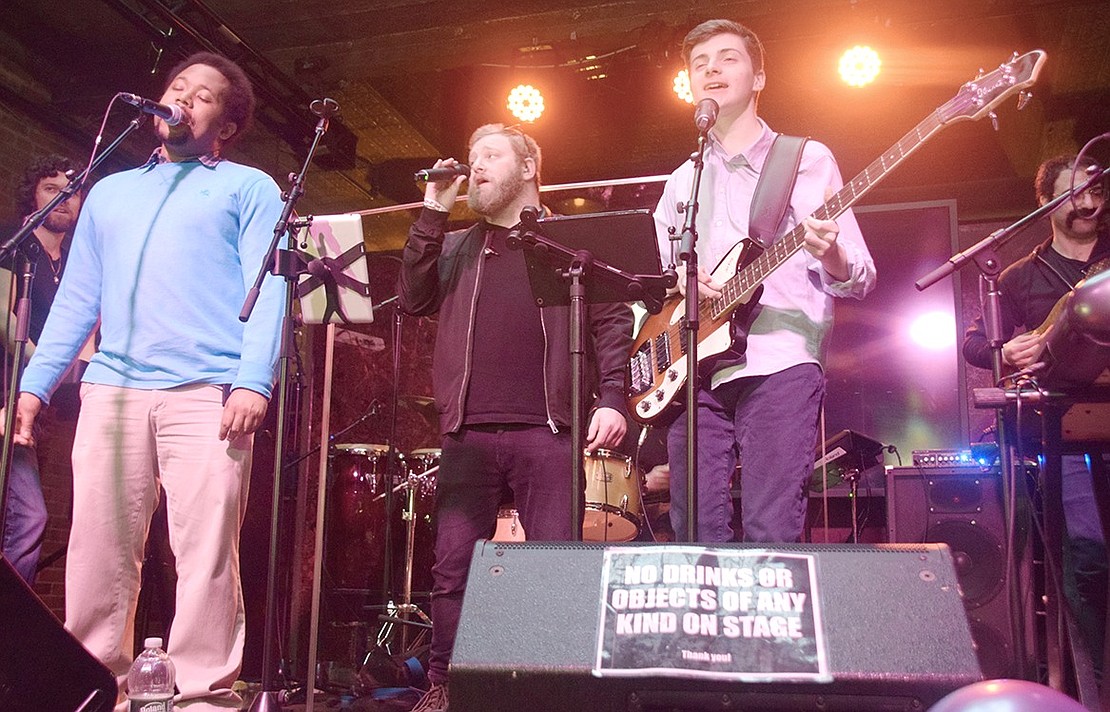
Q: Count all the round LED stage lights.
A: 3